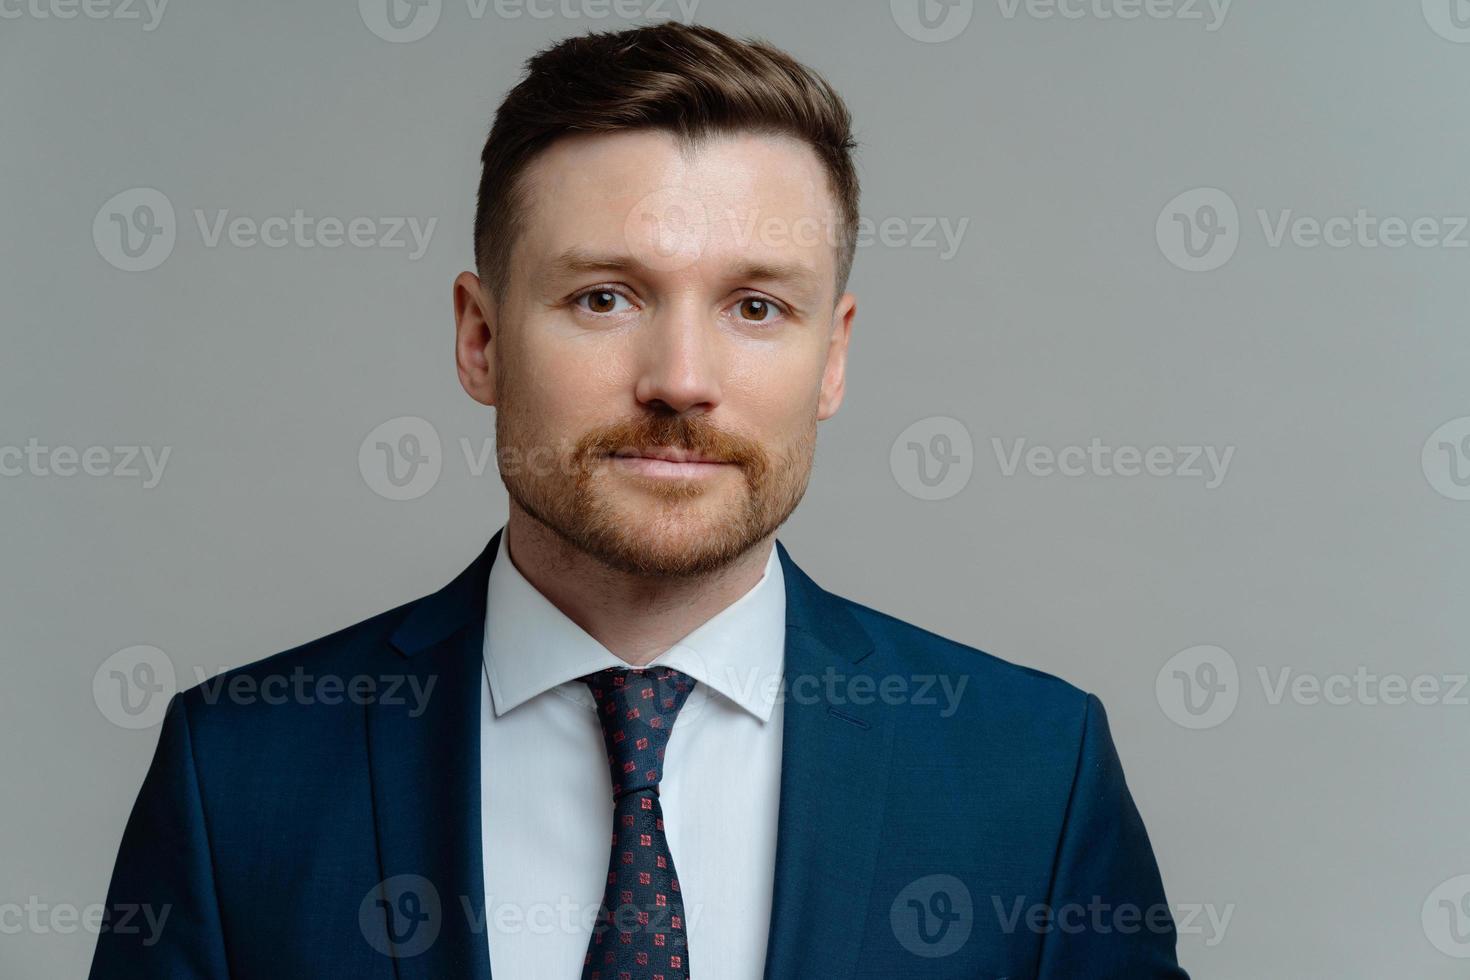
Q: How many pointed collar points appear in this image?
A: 2